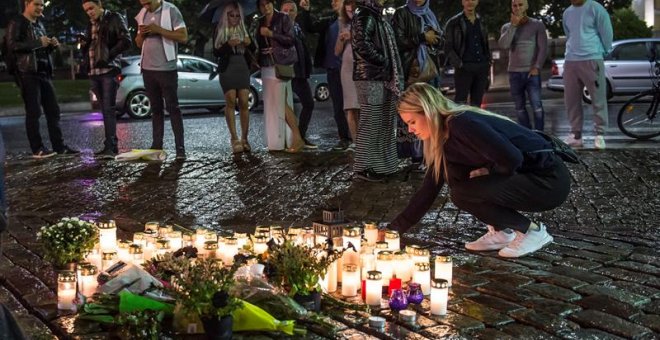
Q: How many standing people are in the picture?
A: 13